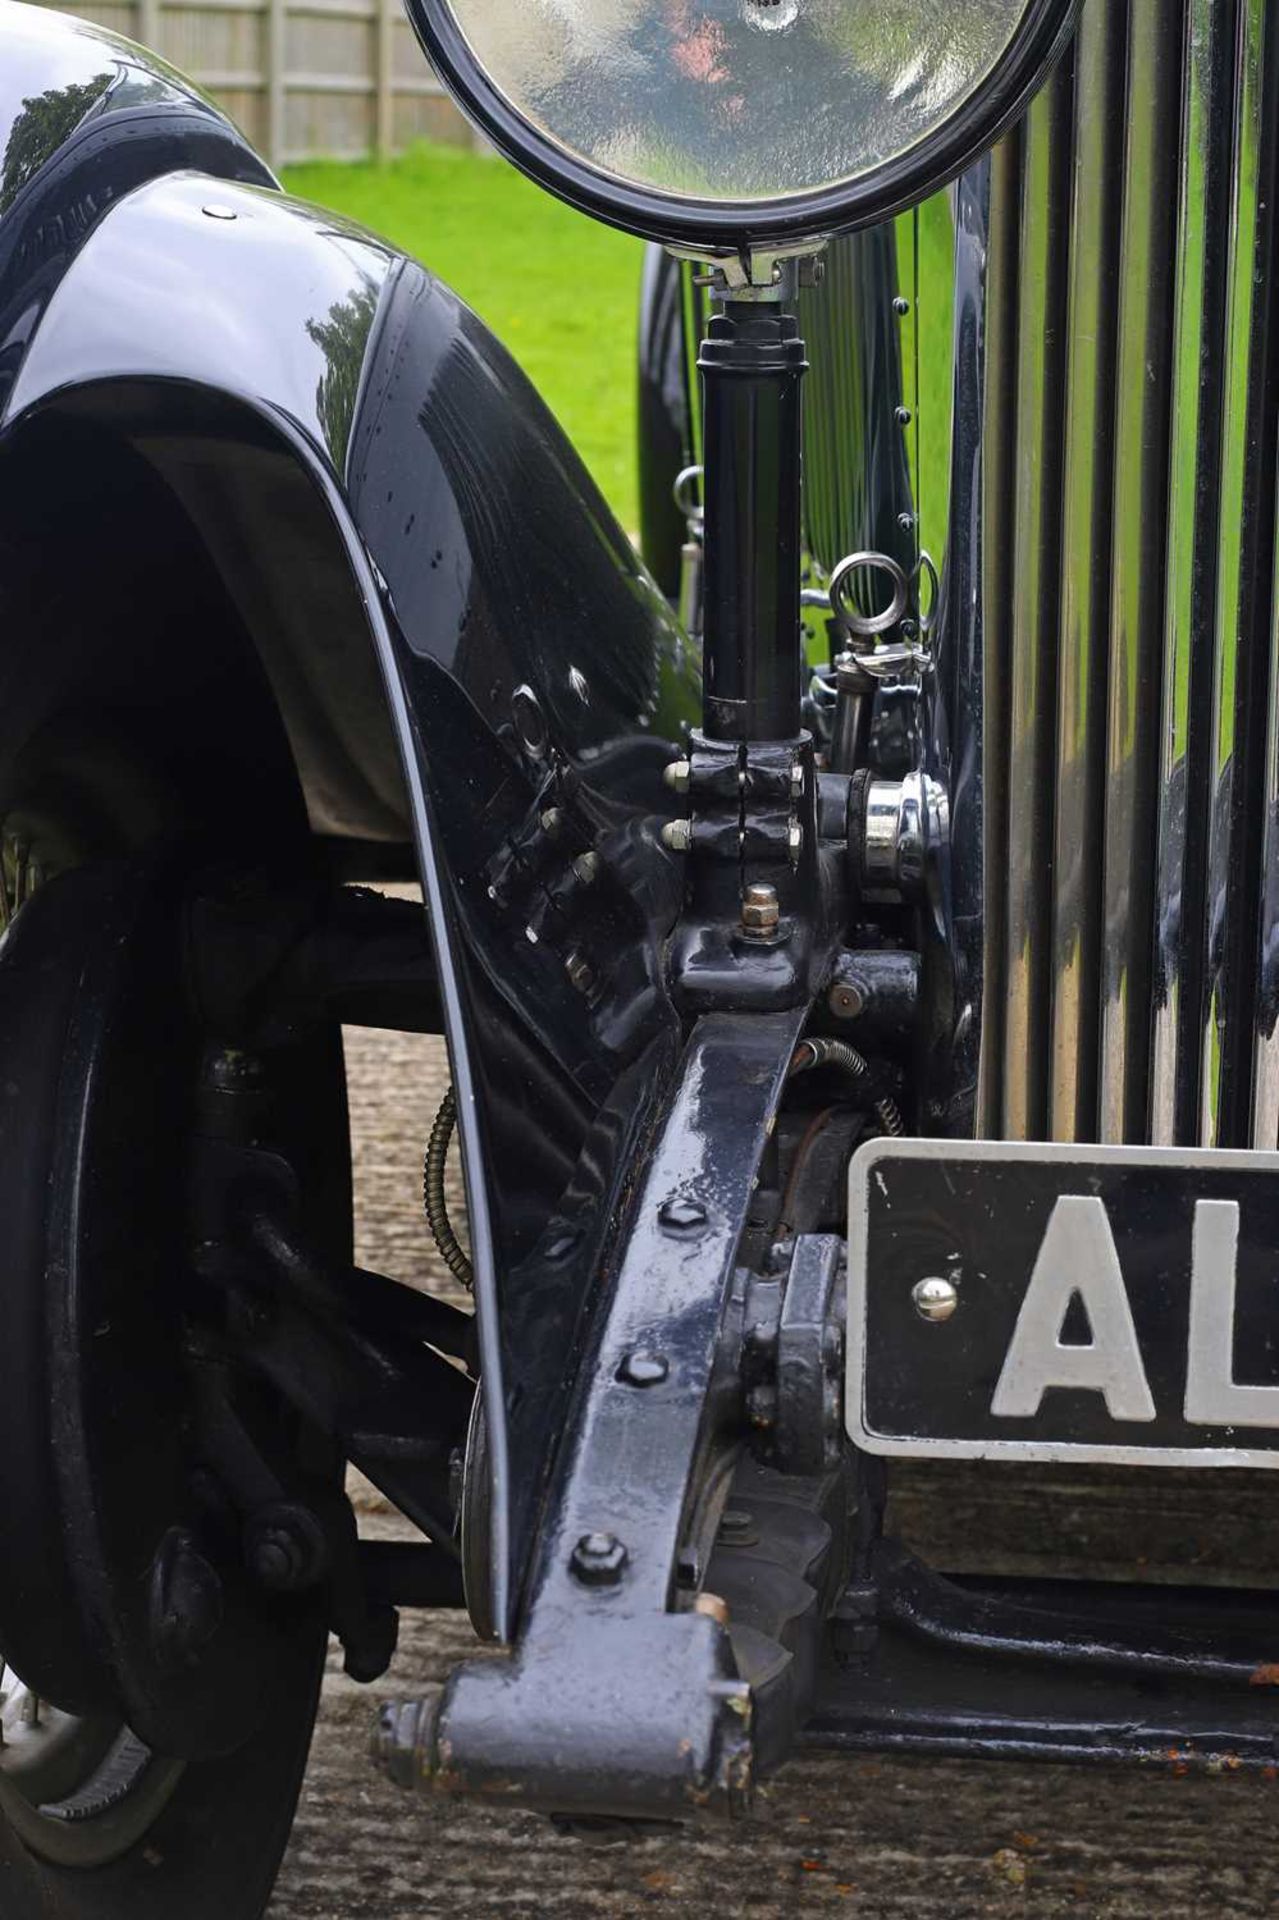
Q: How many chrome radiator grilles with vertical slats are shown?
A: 1